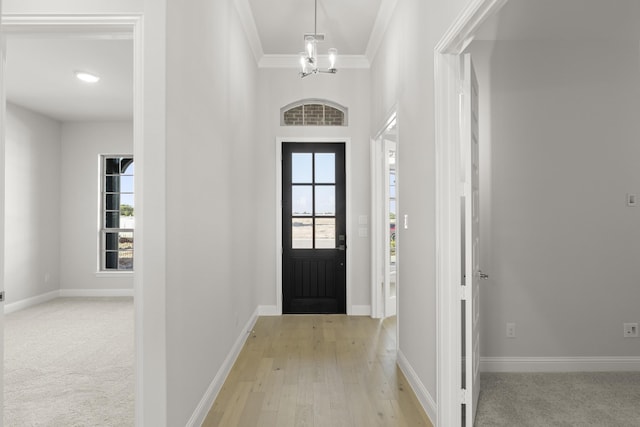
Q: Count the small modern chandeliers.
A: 1